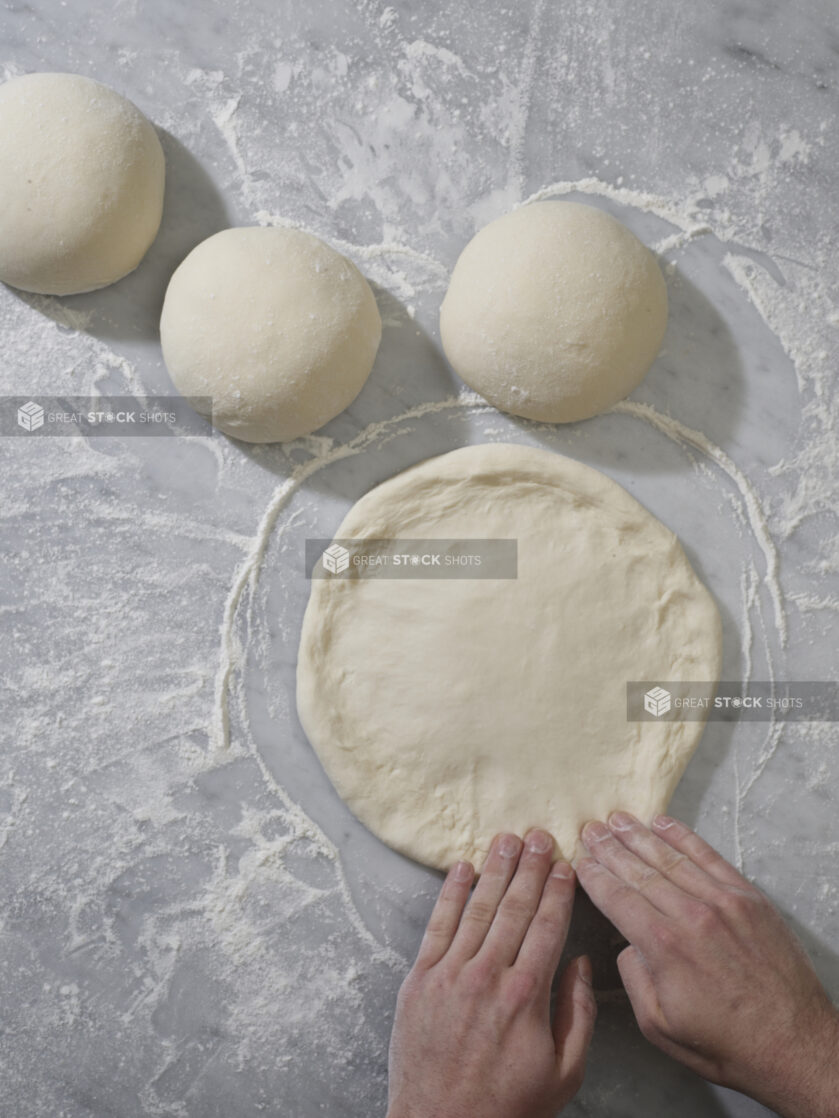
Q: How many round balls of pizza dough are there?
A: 3